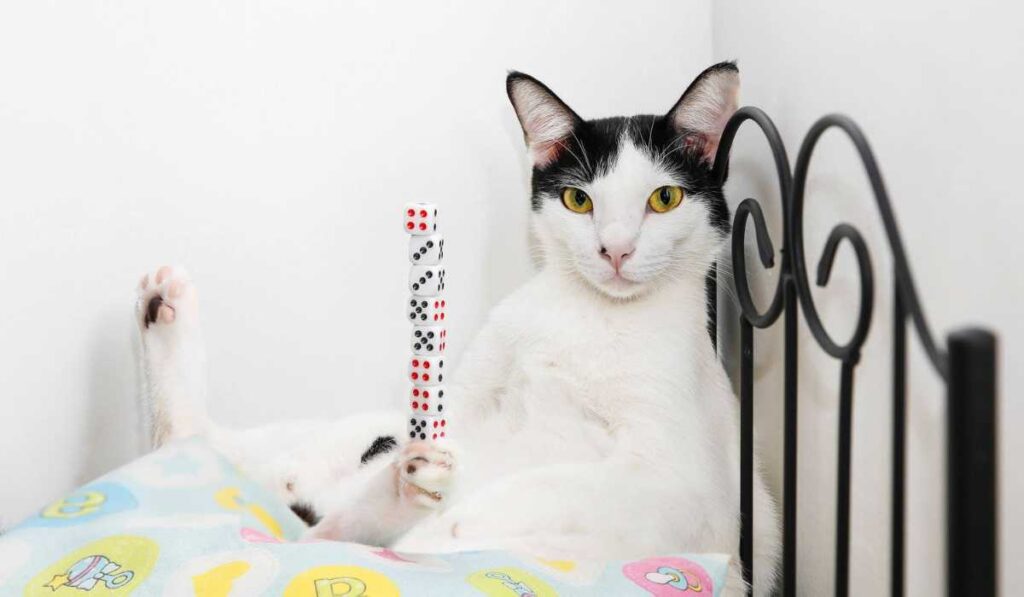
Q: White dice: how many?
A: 8